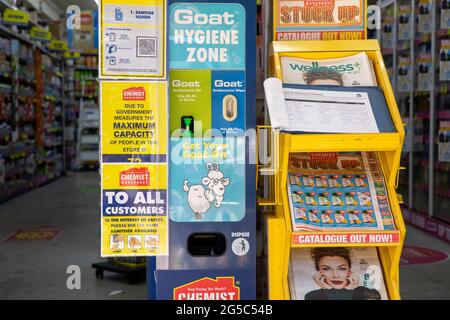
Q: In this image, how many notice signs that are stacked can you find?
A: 3